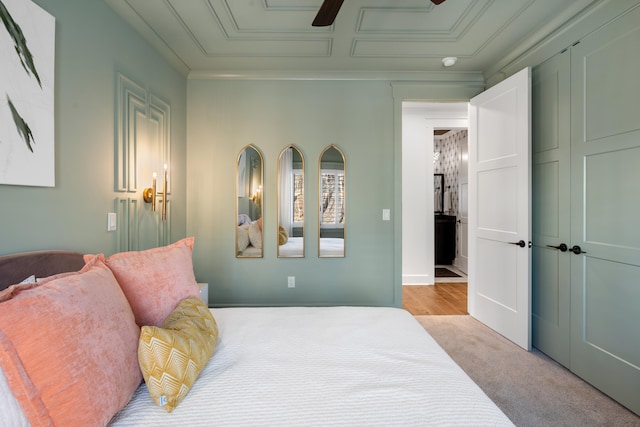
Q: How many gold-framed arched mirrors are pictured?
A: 3